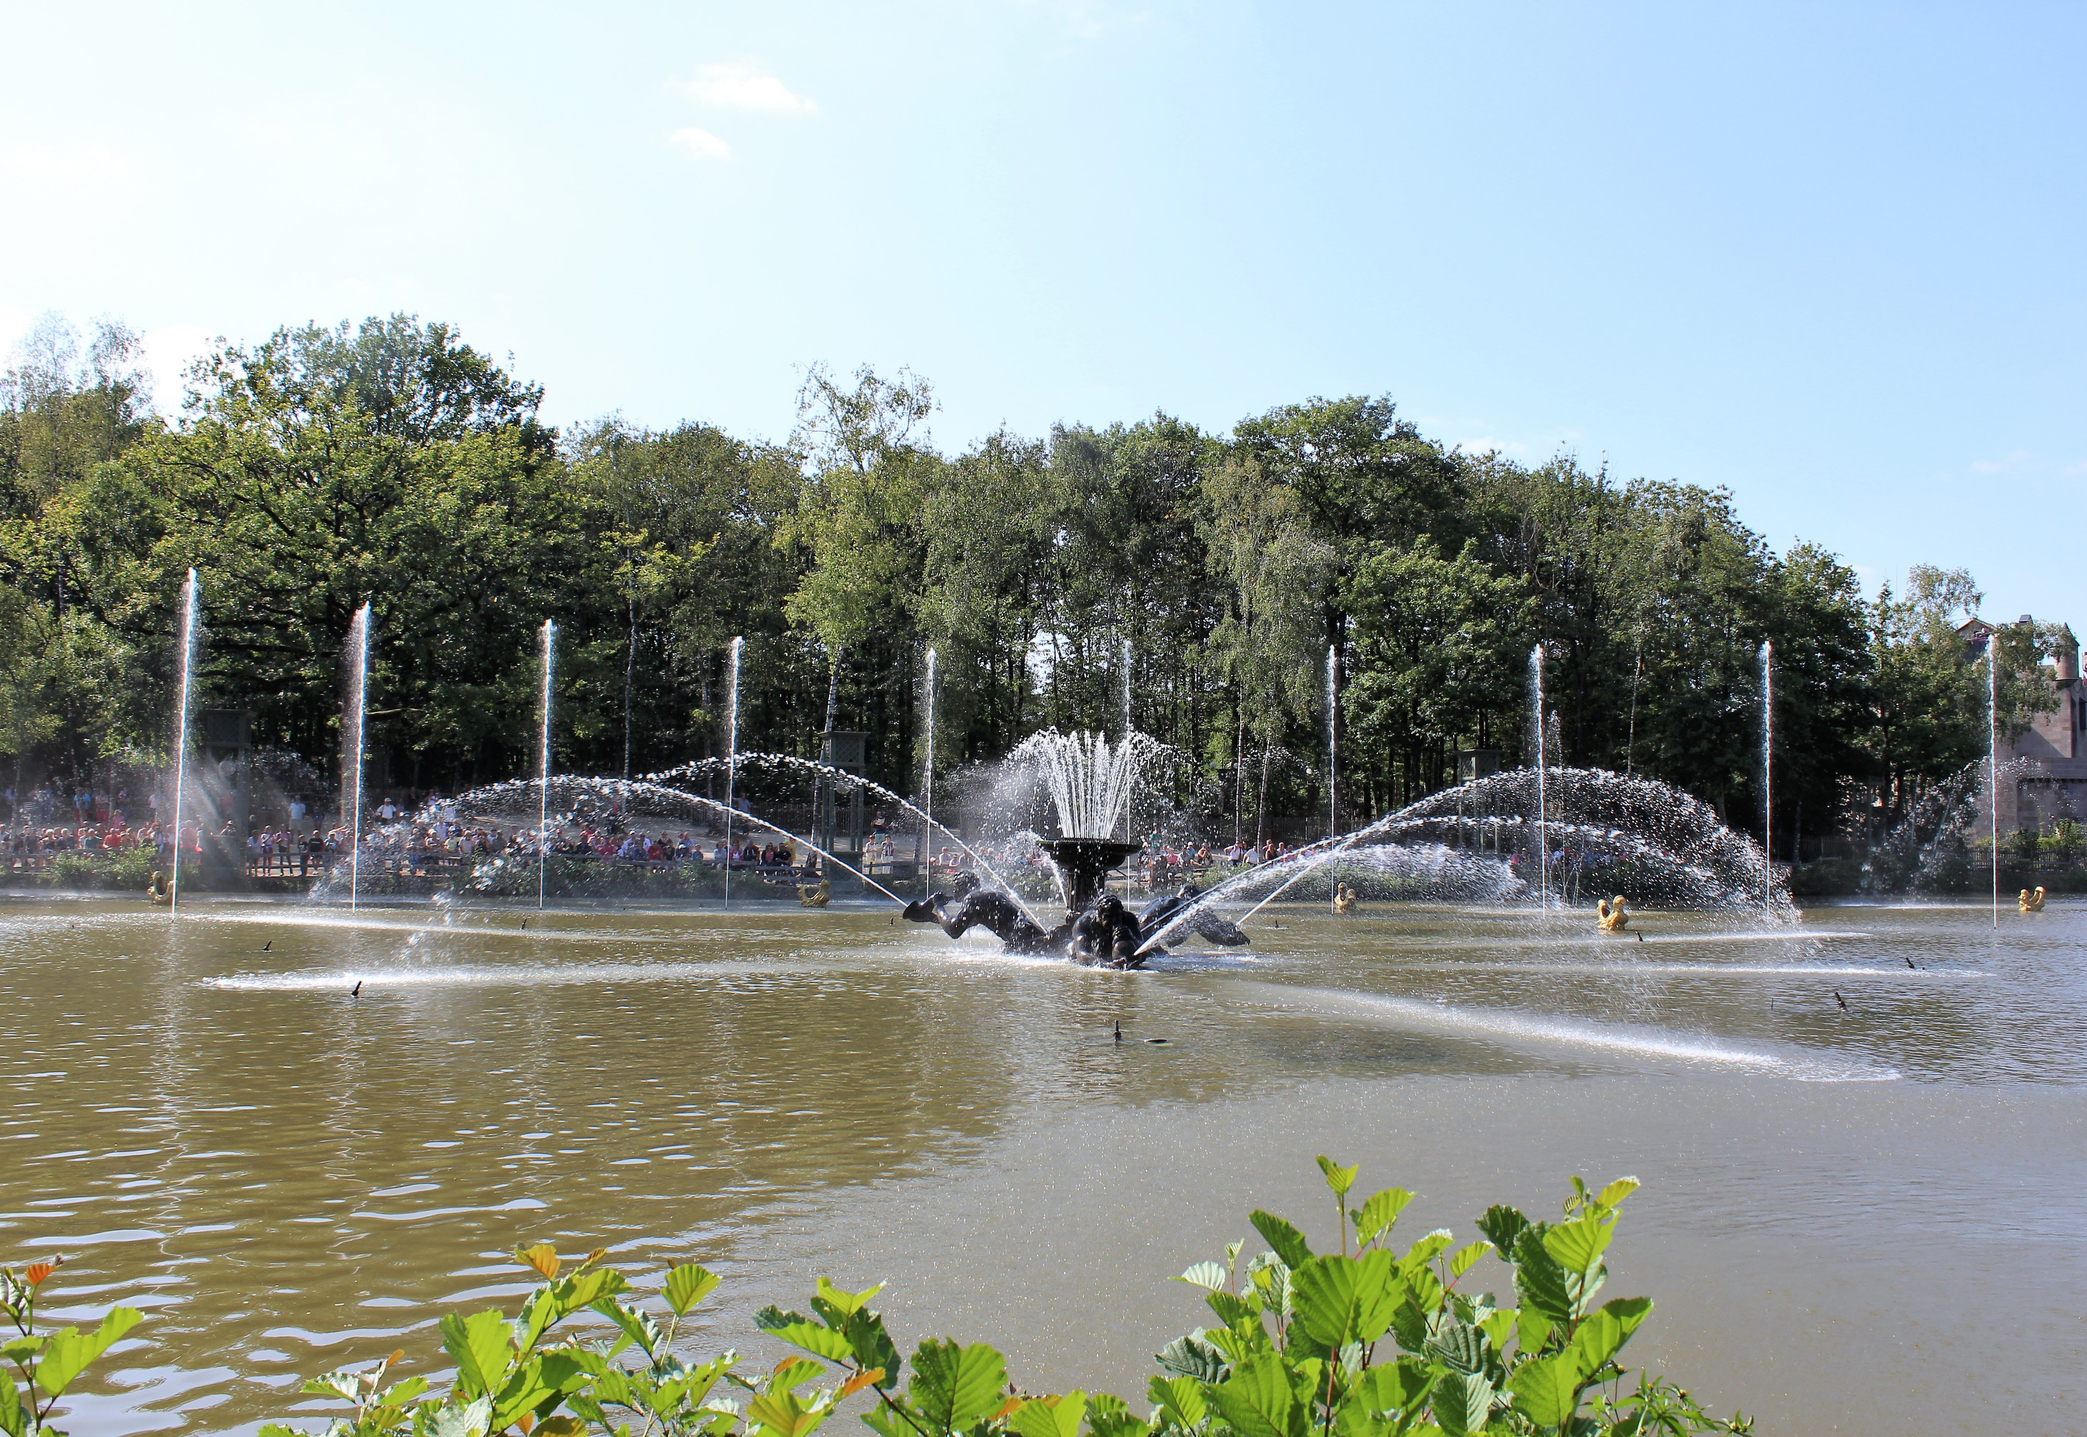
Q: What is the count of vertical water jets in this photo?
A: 10